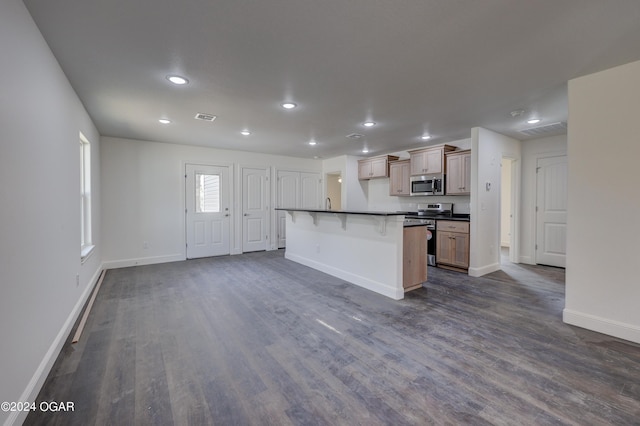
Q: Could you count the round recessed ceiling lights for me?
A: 9